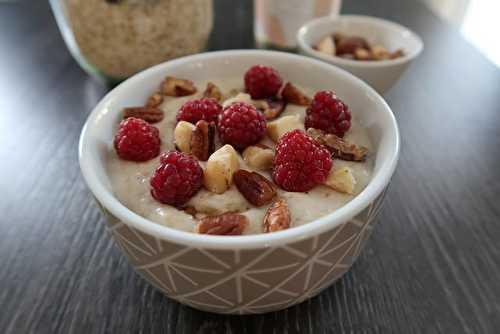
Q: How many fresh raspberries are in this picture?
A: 7